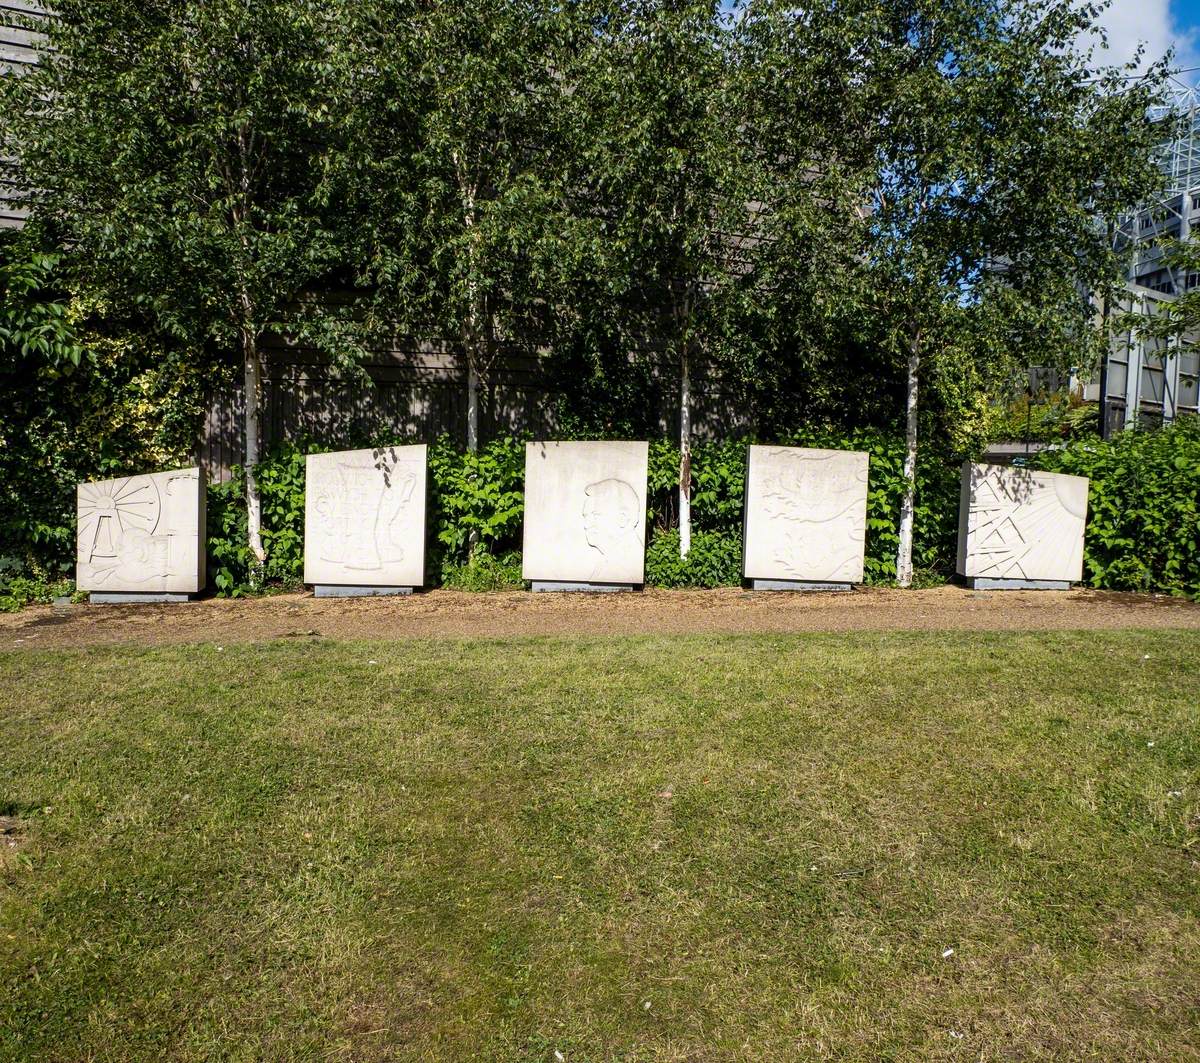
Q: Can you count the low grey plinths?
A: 5